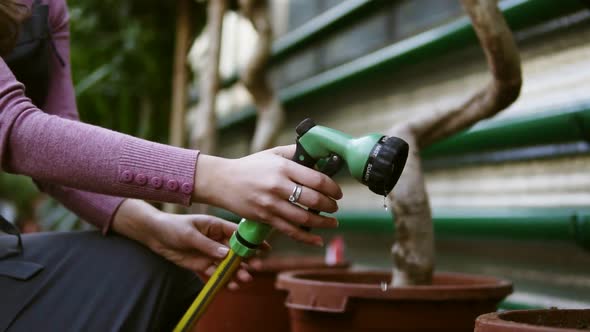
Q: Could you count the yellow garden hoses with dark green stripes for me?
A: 1